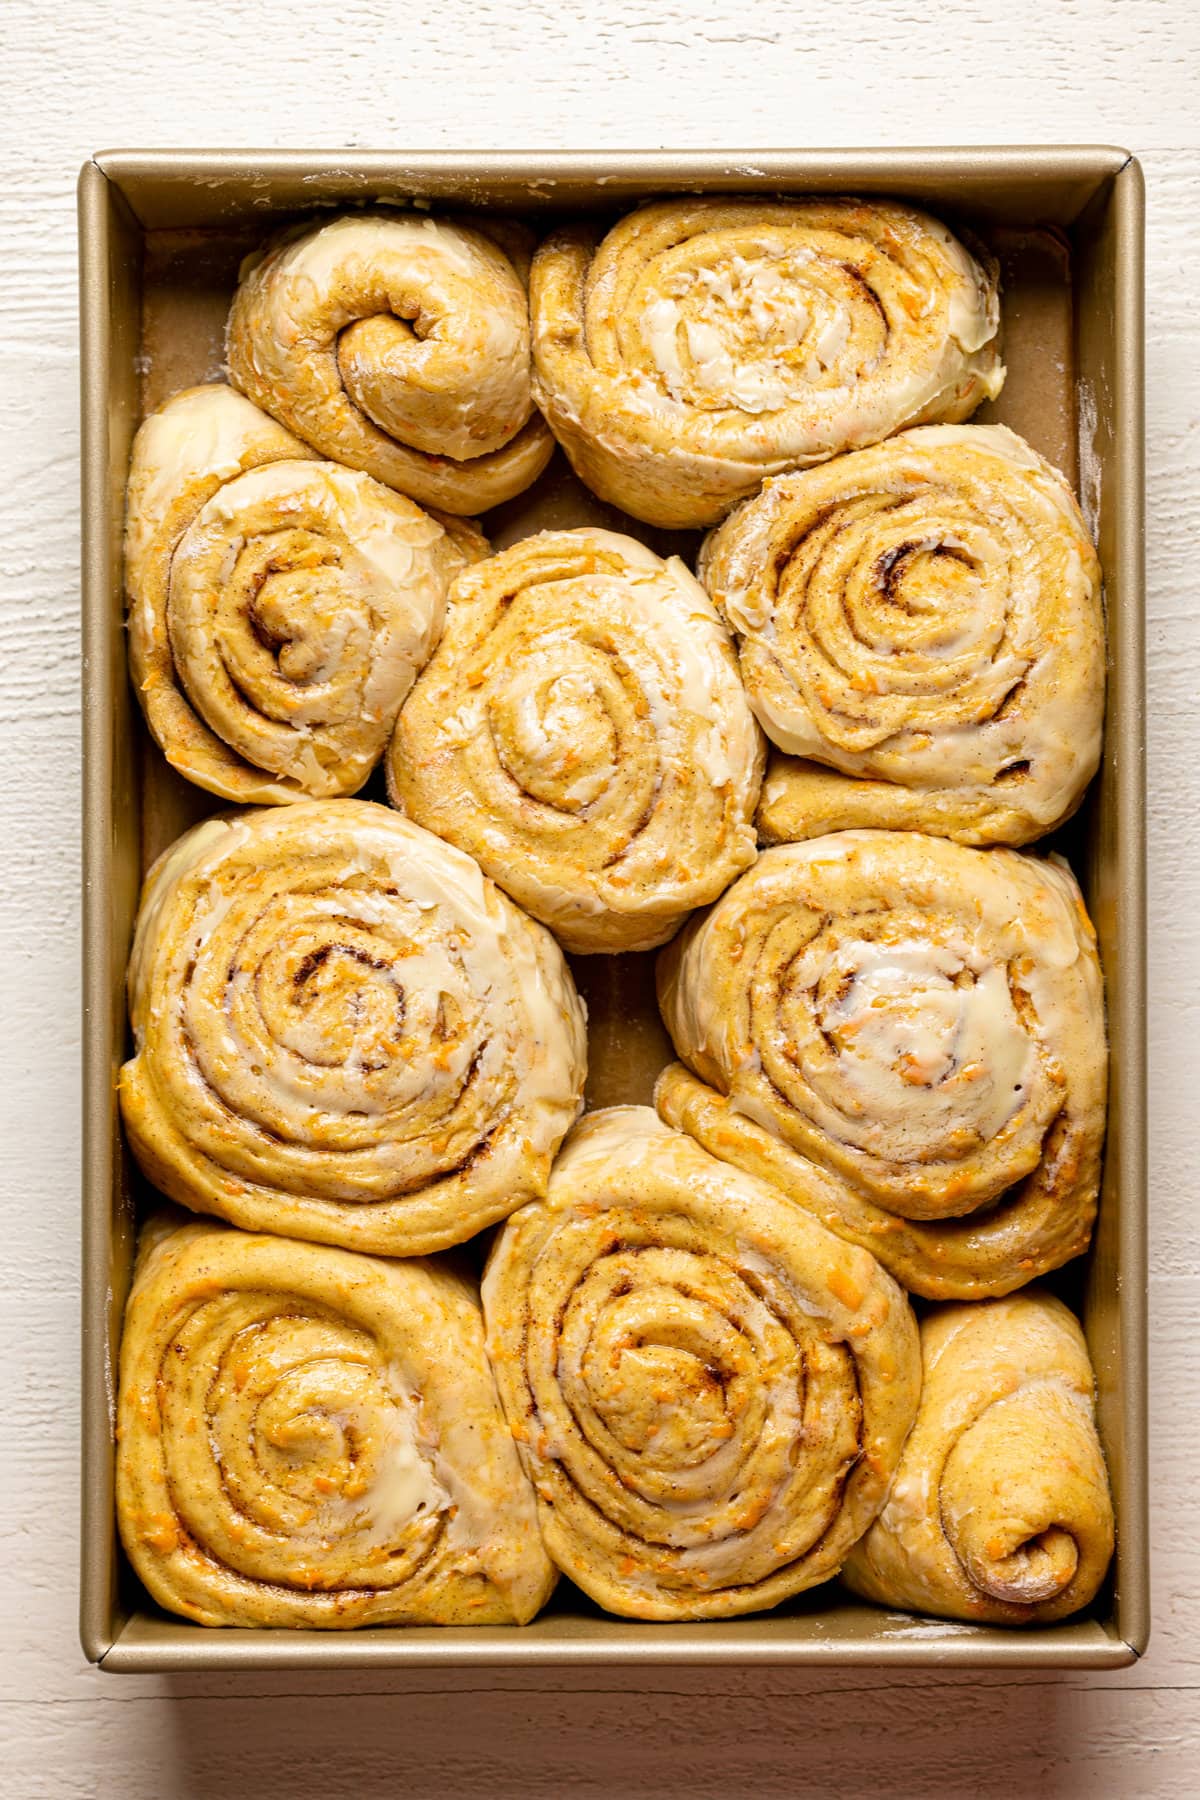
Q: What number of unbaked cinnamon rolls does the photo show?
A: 10